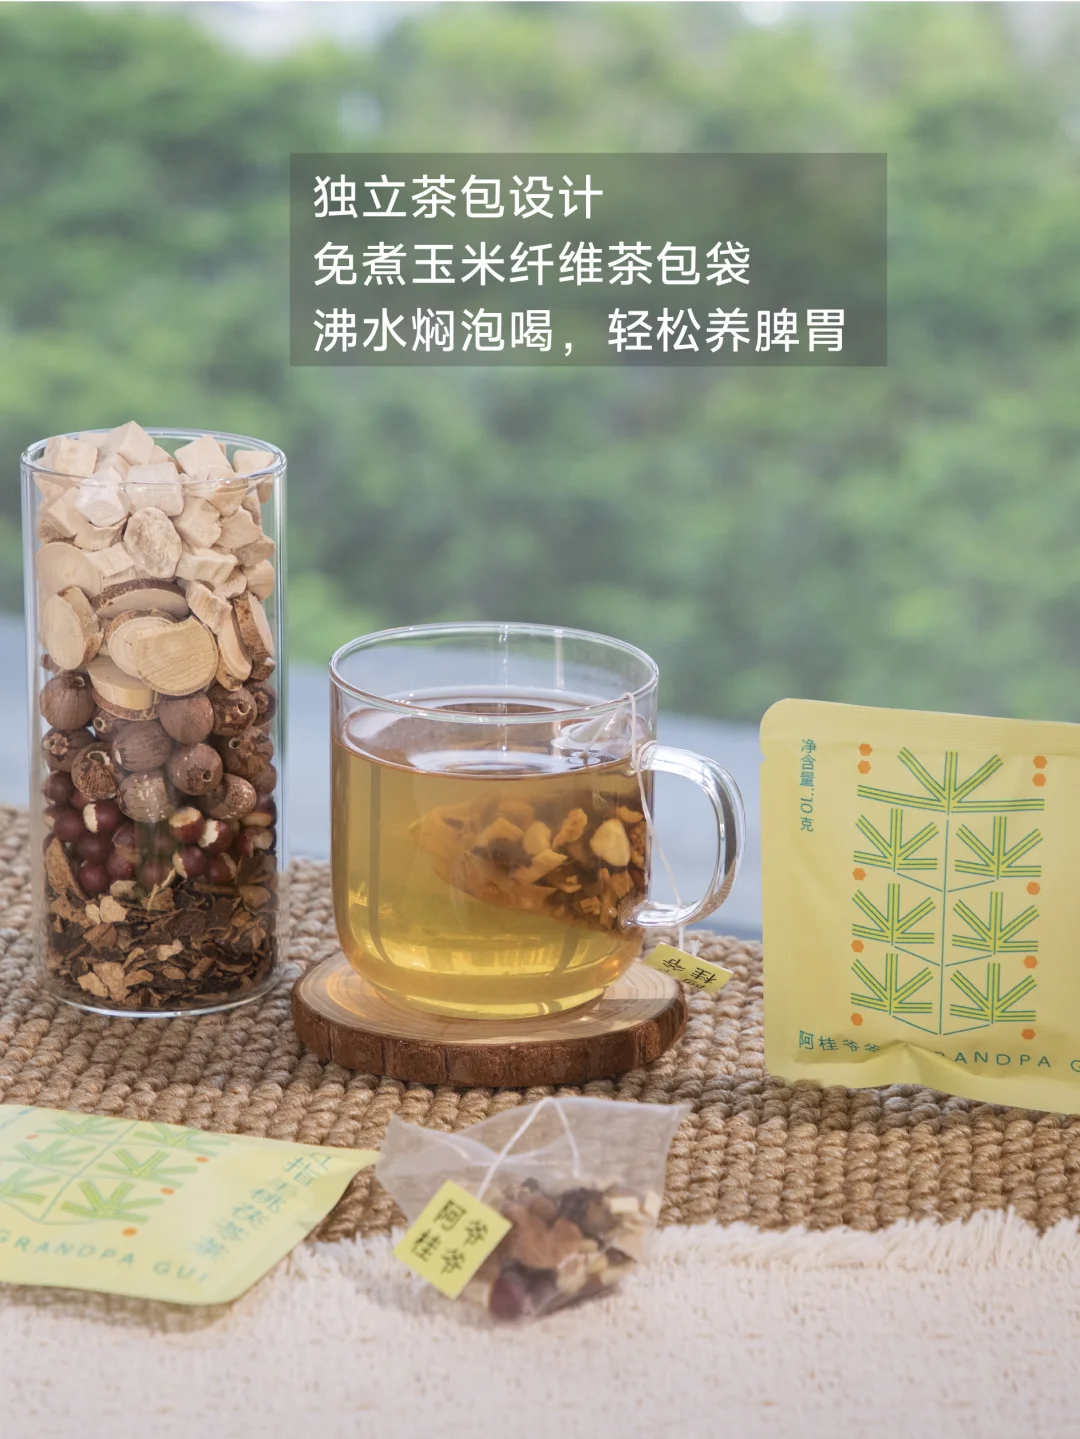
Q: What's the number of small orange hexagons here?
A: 14